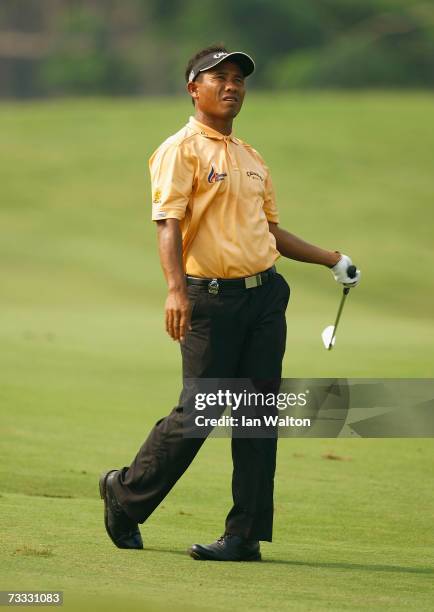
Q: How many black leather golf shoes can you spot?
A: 2